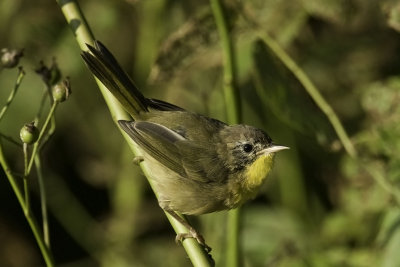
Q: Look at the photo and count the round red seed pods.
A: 0